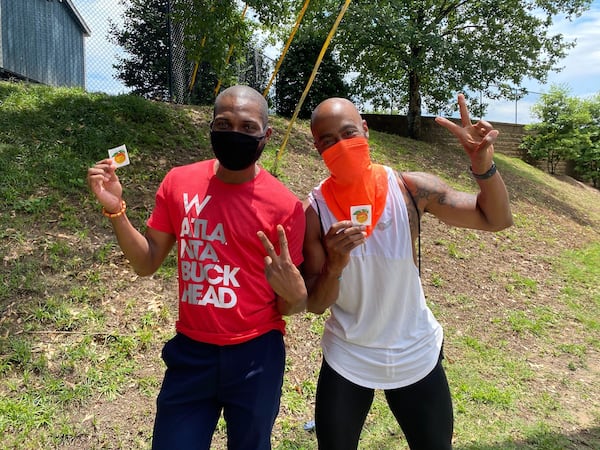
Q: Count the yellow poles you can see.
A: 4